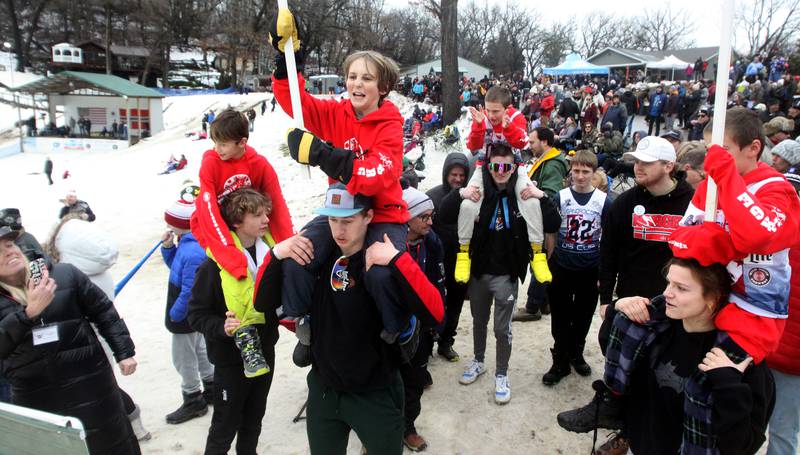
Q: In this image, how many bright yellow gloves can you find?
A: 2